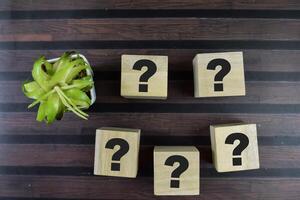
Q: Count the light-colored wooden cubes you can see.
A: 5